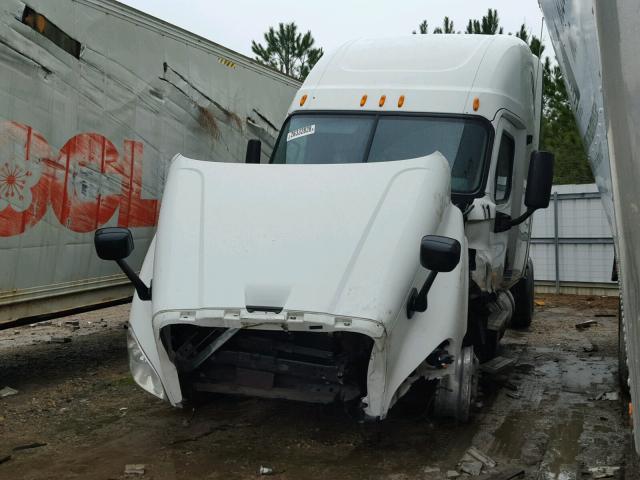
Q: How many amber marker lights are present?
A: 5